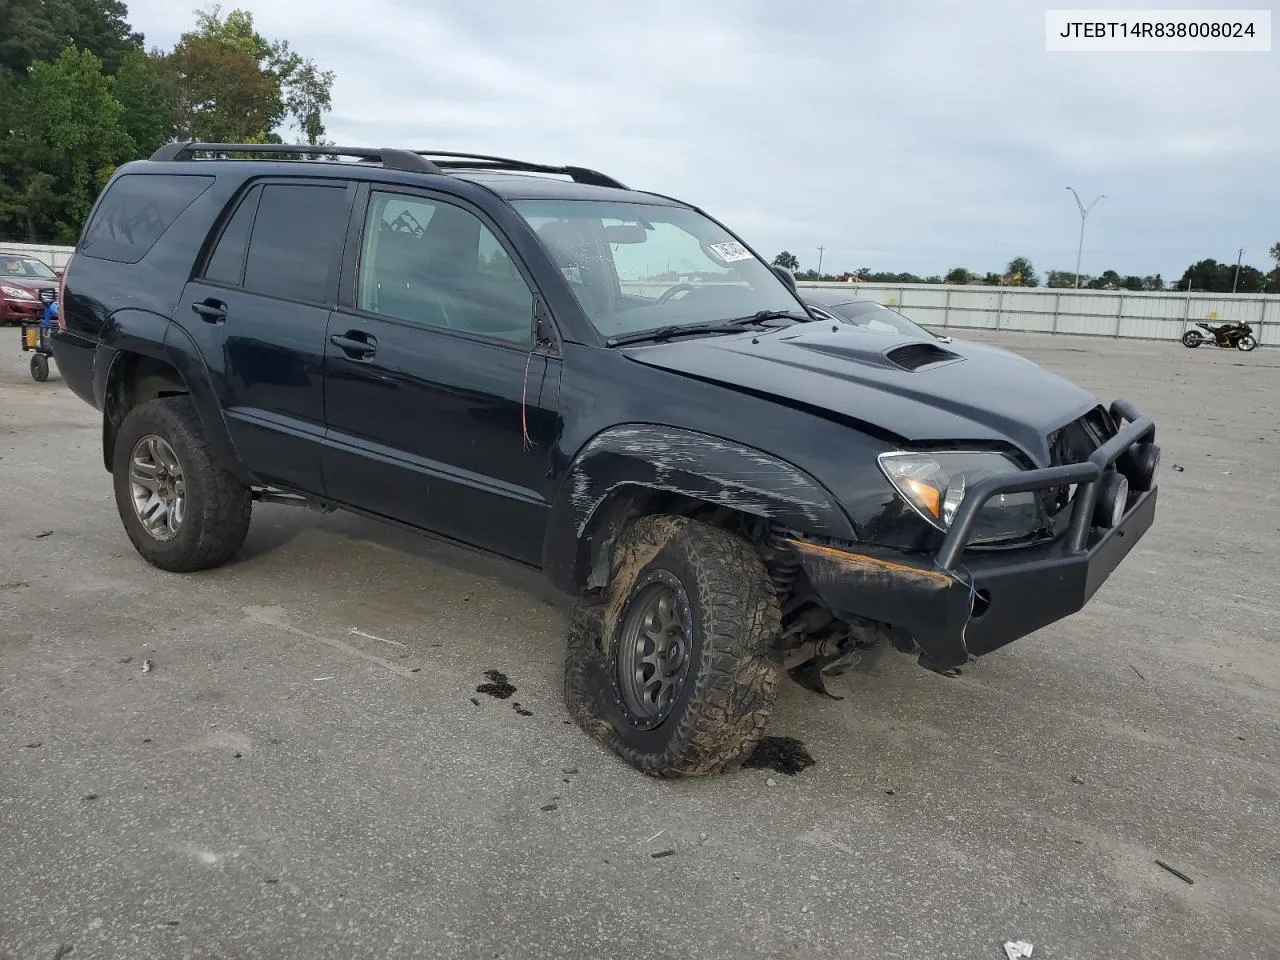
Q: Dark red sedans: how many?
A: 1